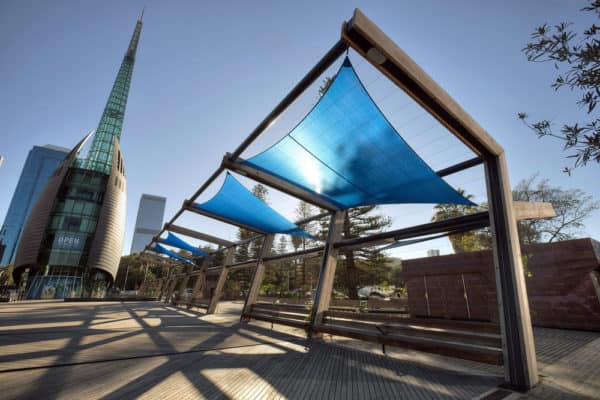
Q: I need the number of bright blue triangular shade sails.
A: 4